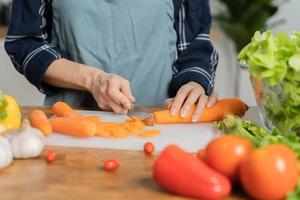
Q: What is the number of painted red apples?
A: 0